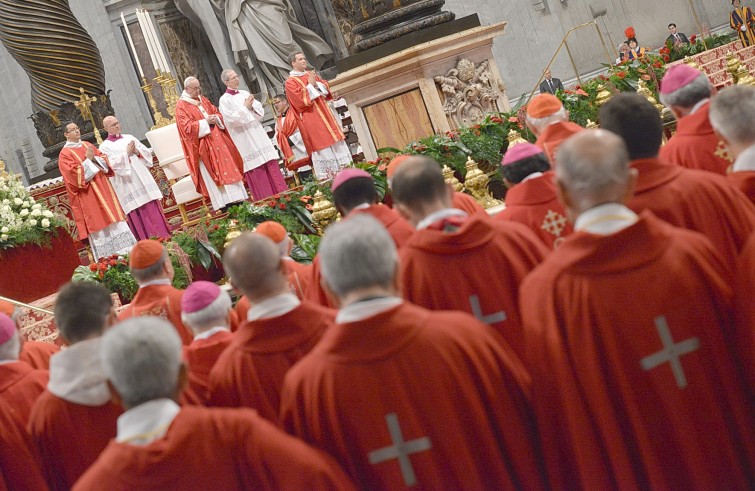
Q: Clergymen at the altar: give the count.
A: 6